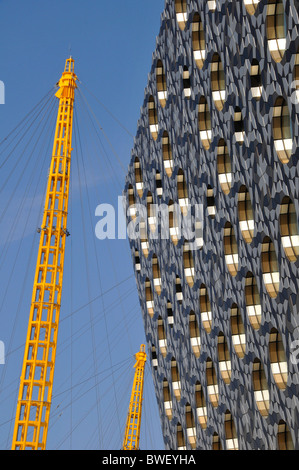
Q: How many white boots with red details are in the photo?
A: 0